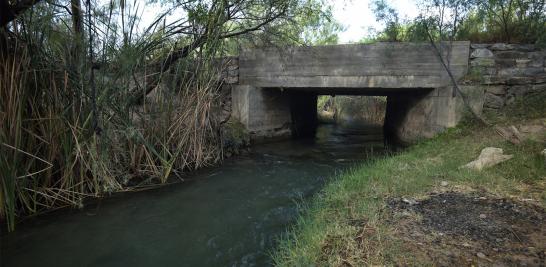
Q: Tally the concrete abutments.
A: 2